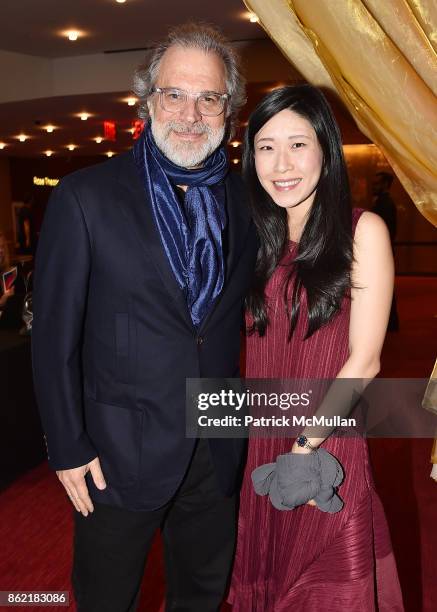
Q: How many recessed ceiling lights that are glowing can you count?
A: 15